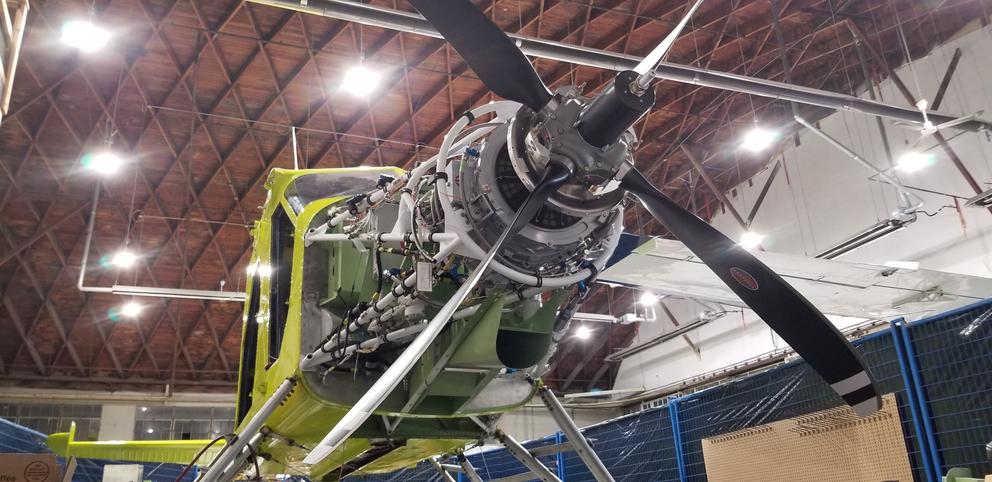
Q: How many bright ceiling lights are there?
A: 10